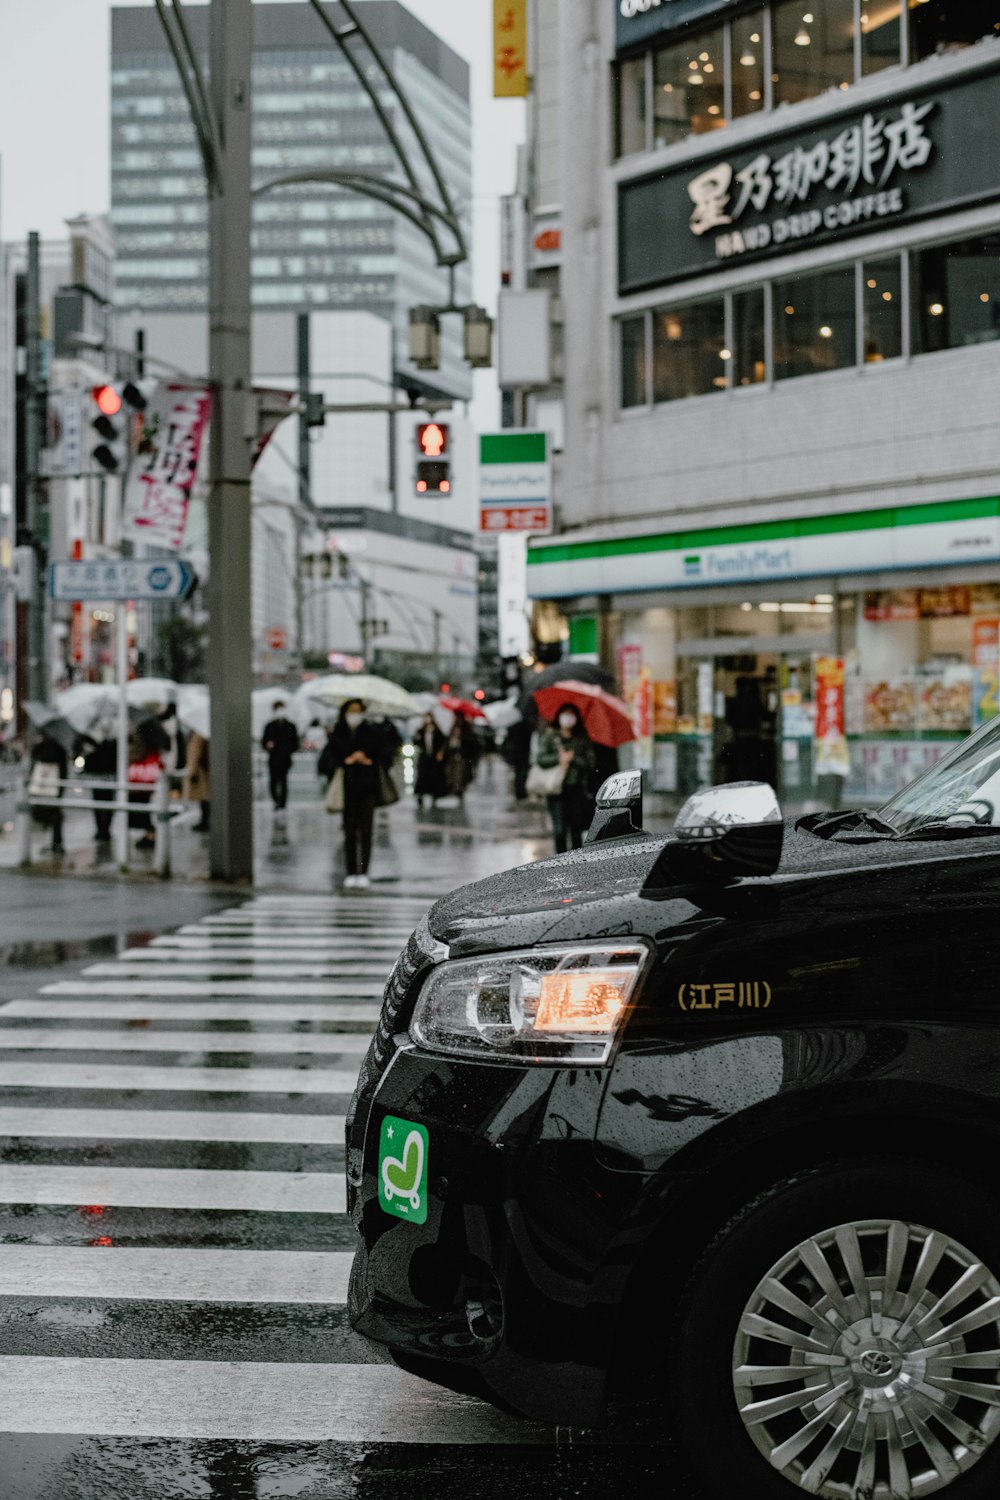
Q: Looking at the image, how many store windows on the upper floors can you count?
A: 12